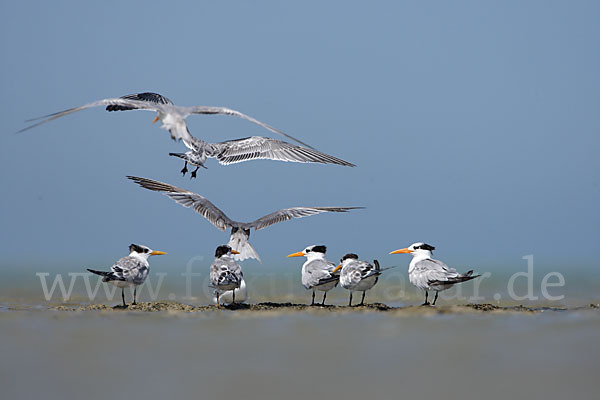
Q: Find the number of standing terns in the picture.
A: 5